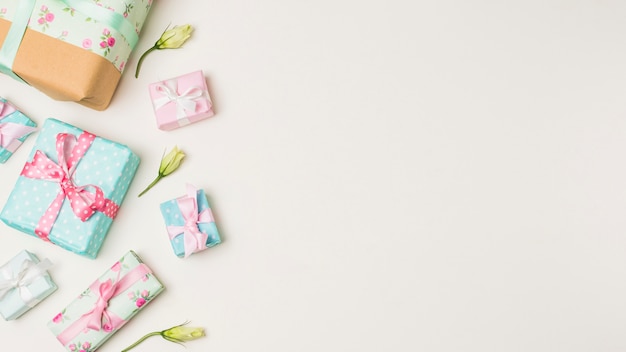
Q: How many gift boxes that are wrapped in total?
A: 7